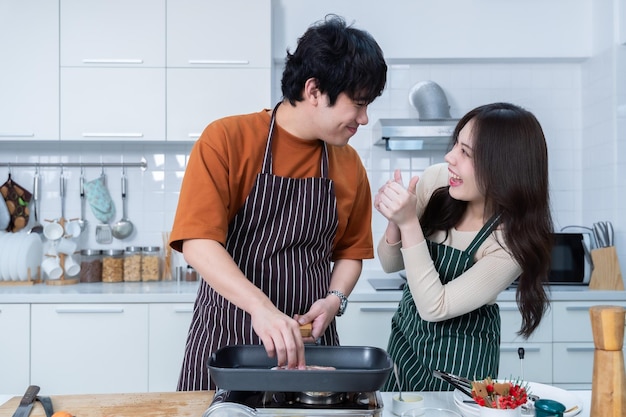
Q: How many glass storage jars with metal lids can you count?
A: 4